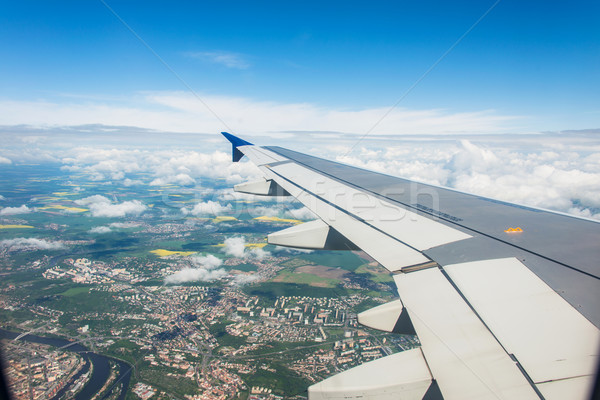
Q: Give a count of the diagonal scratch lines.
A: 2